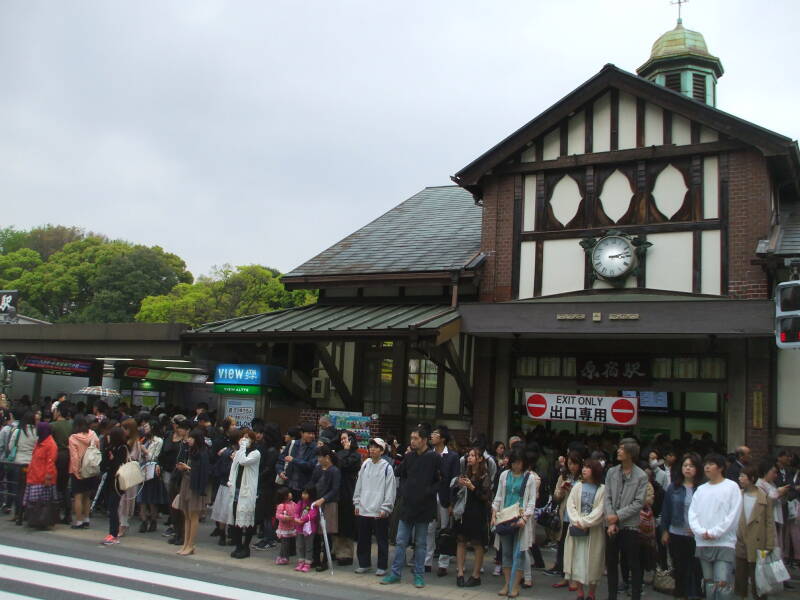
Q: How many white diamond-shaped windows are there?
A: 3